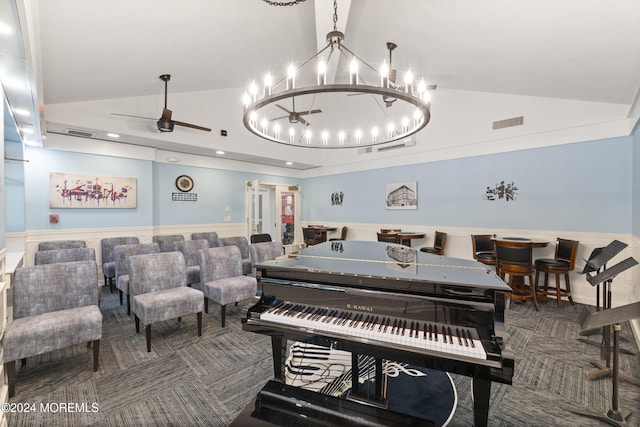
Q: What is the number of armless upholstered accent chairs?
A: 12